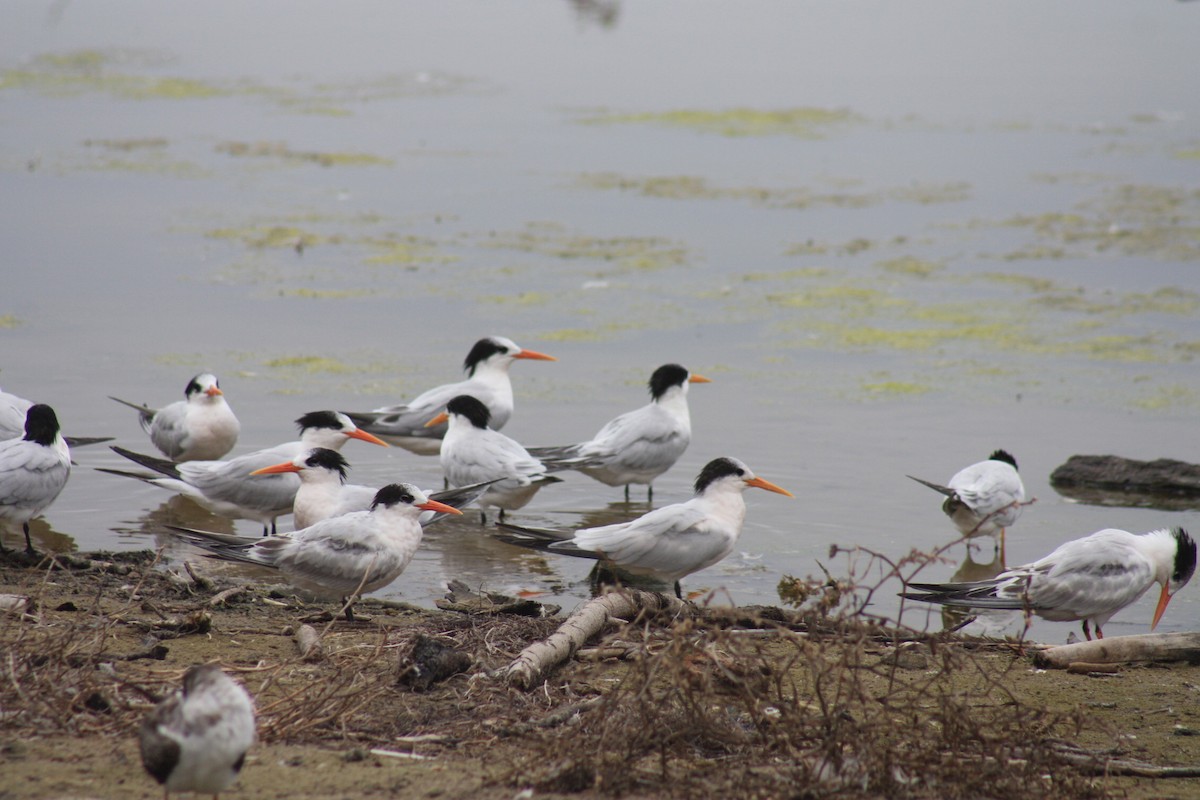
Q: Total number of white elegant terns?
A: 12